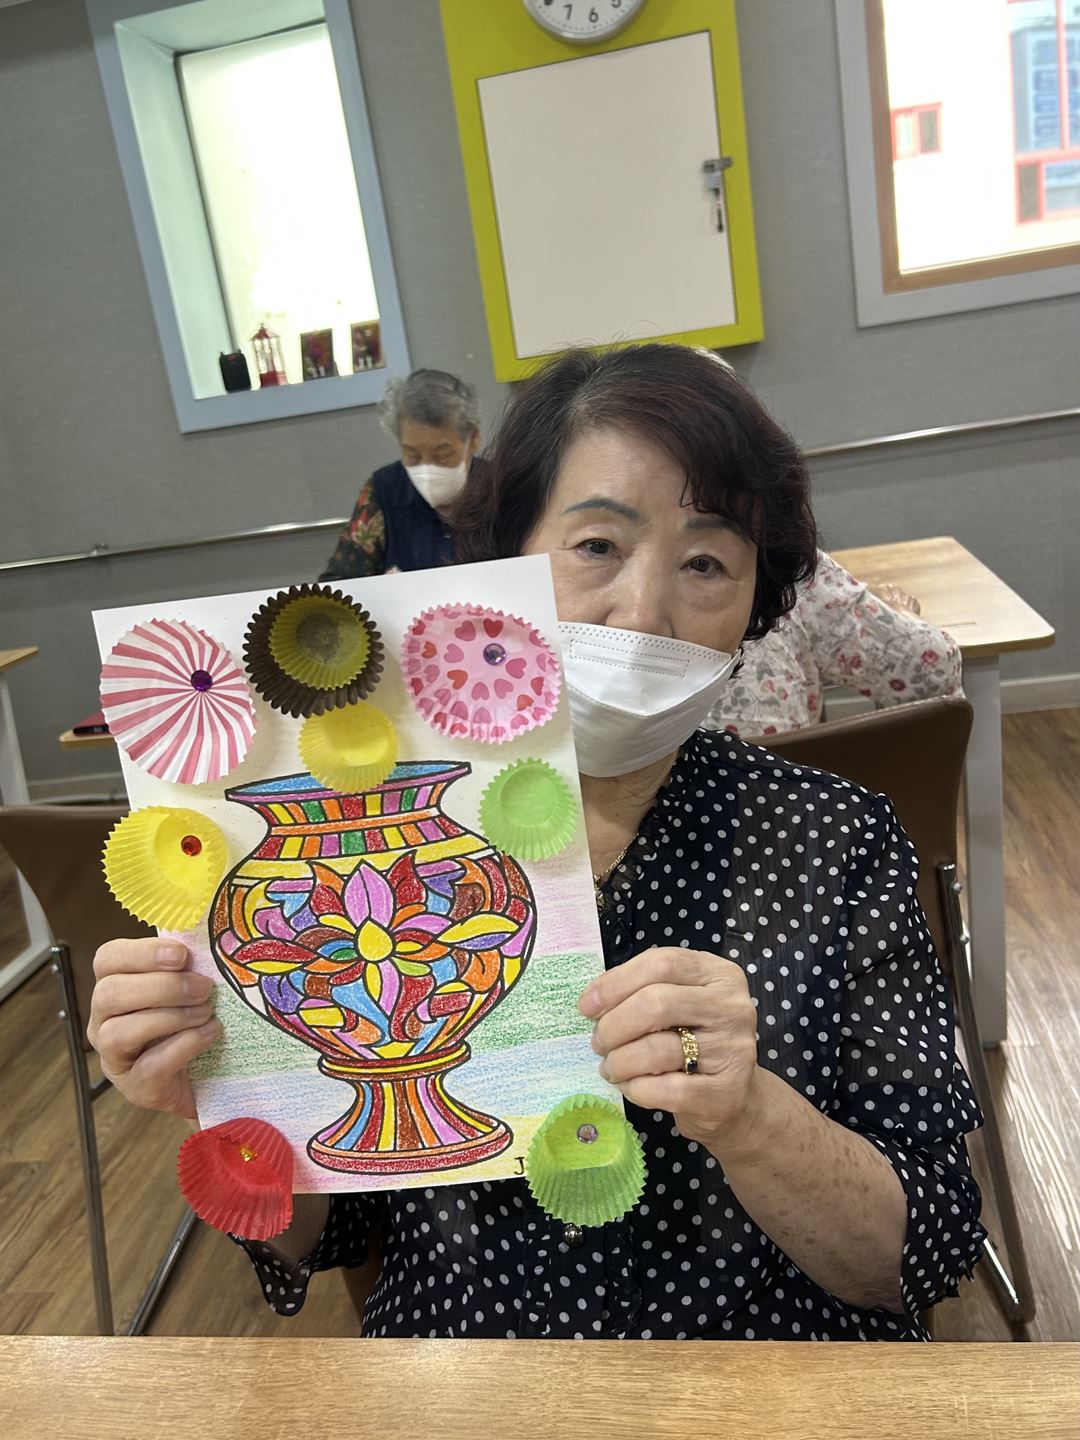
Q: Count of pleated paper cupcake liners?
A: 9